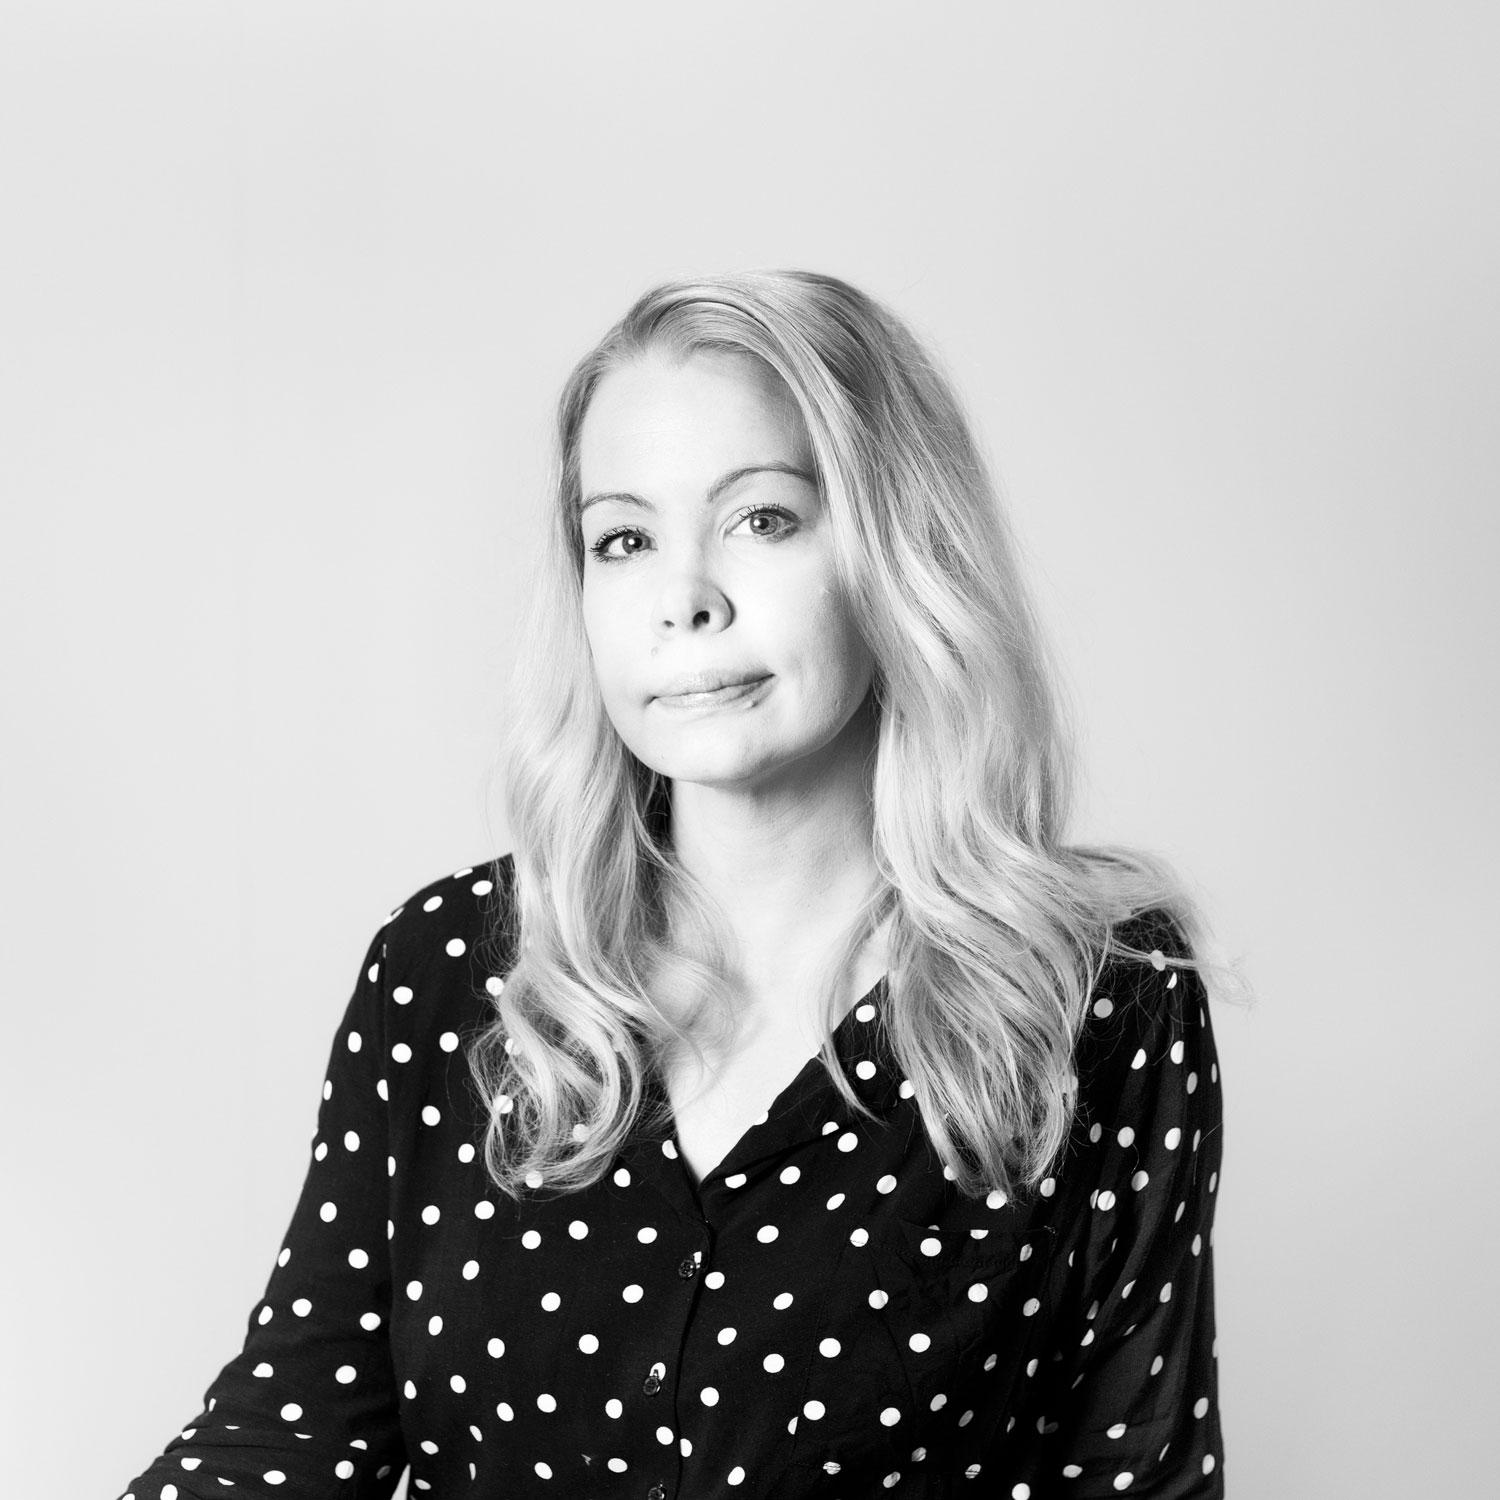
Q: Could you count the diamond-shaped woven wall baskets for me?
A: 0